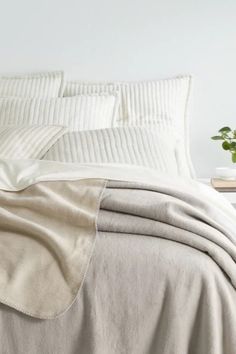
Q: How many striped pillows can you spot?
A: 5